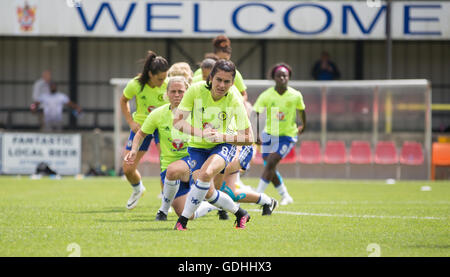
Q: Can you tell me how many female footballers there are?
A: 7